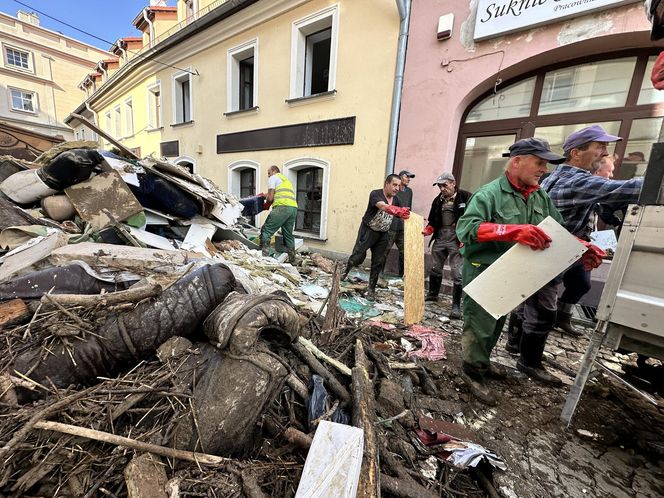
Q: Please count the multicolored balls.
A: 0